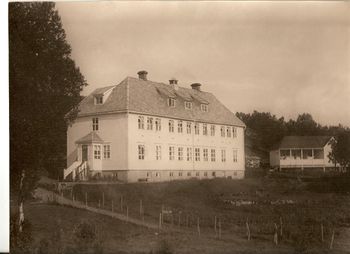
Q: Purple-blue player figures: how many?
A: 0